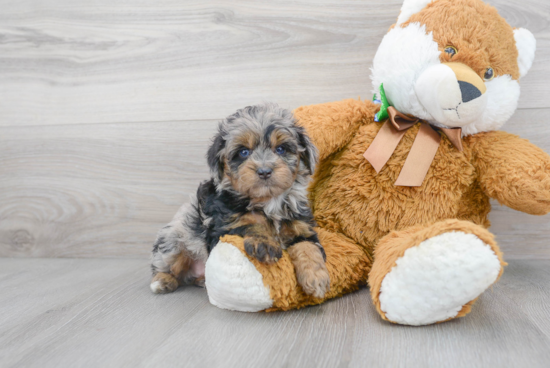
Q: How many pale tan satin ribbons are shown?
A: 1